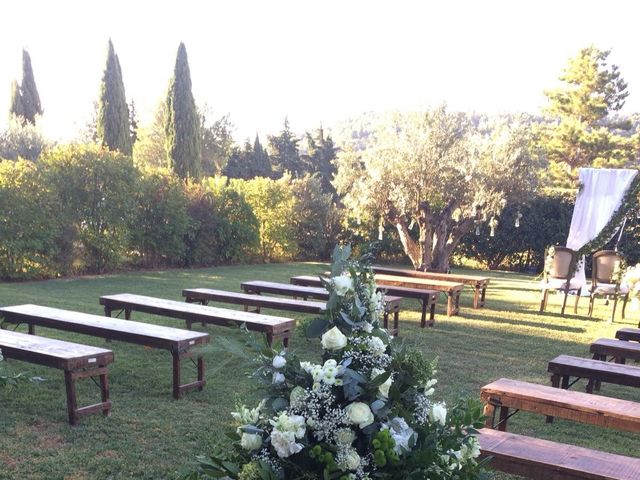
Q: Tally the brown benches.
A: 13